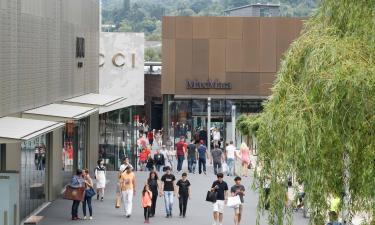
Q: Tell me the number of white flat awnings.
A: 3